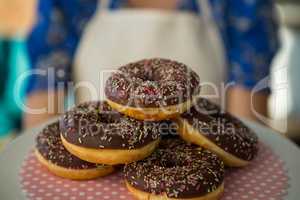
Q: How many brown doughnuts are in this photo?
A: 5